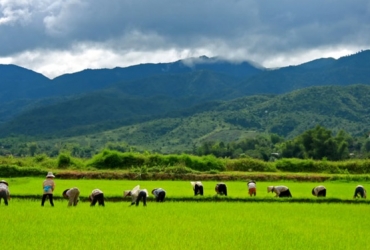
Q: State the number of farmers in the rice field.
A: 13